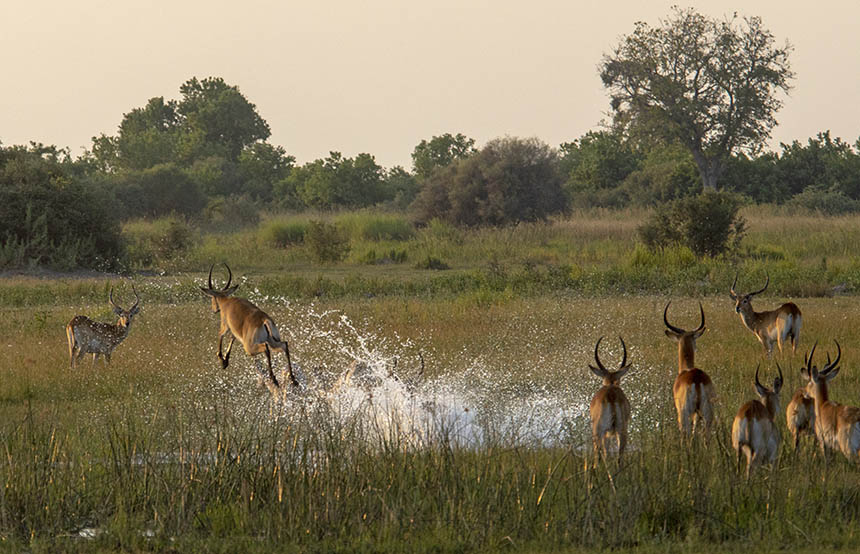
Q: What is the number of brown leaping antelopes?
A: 1